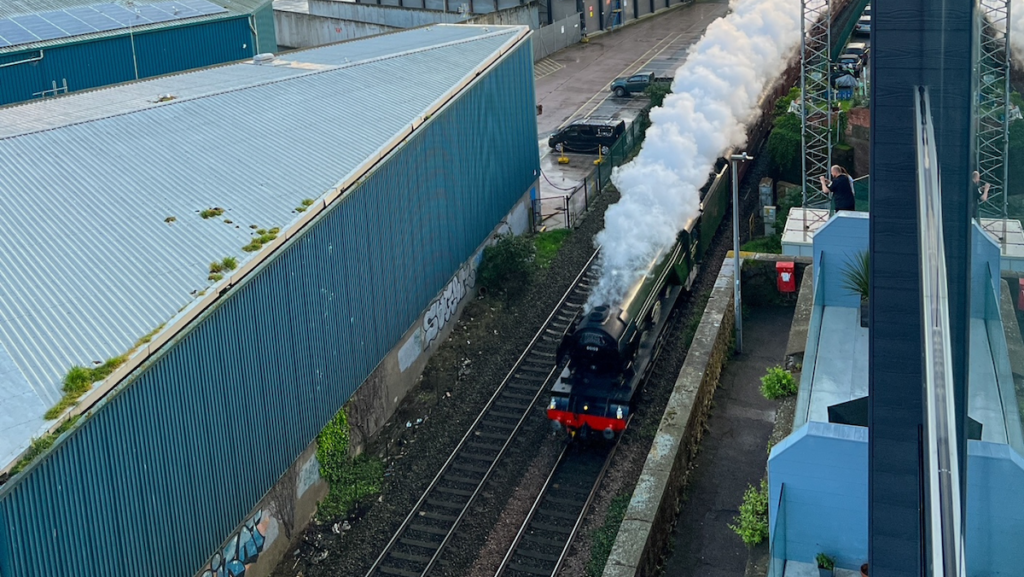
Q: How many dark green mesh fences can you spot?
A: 1